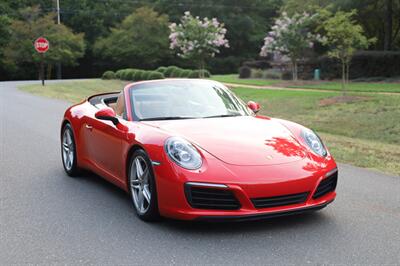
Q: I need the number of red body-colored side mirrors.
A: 2